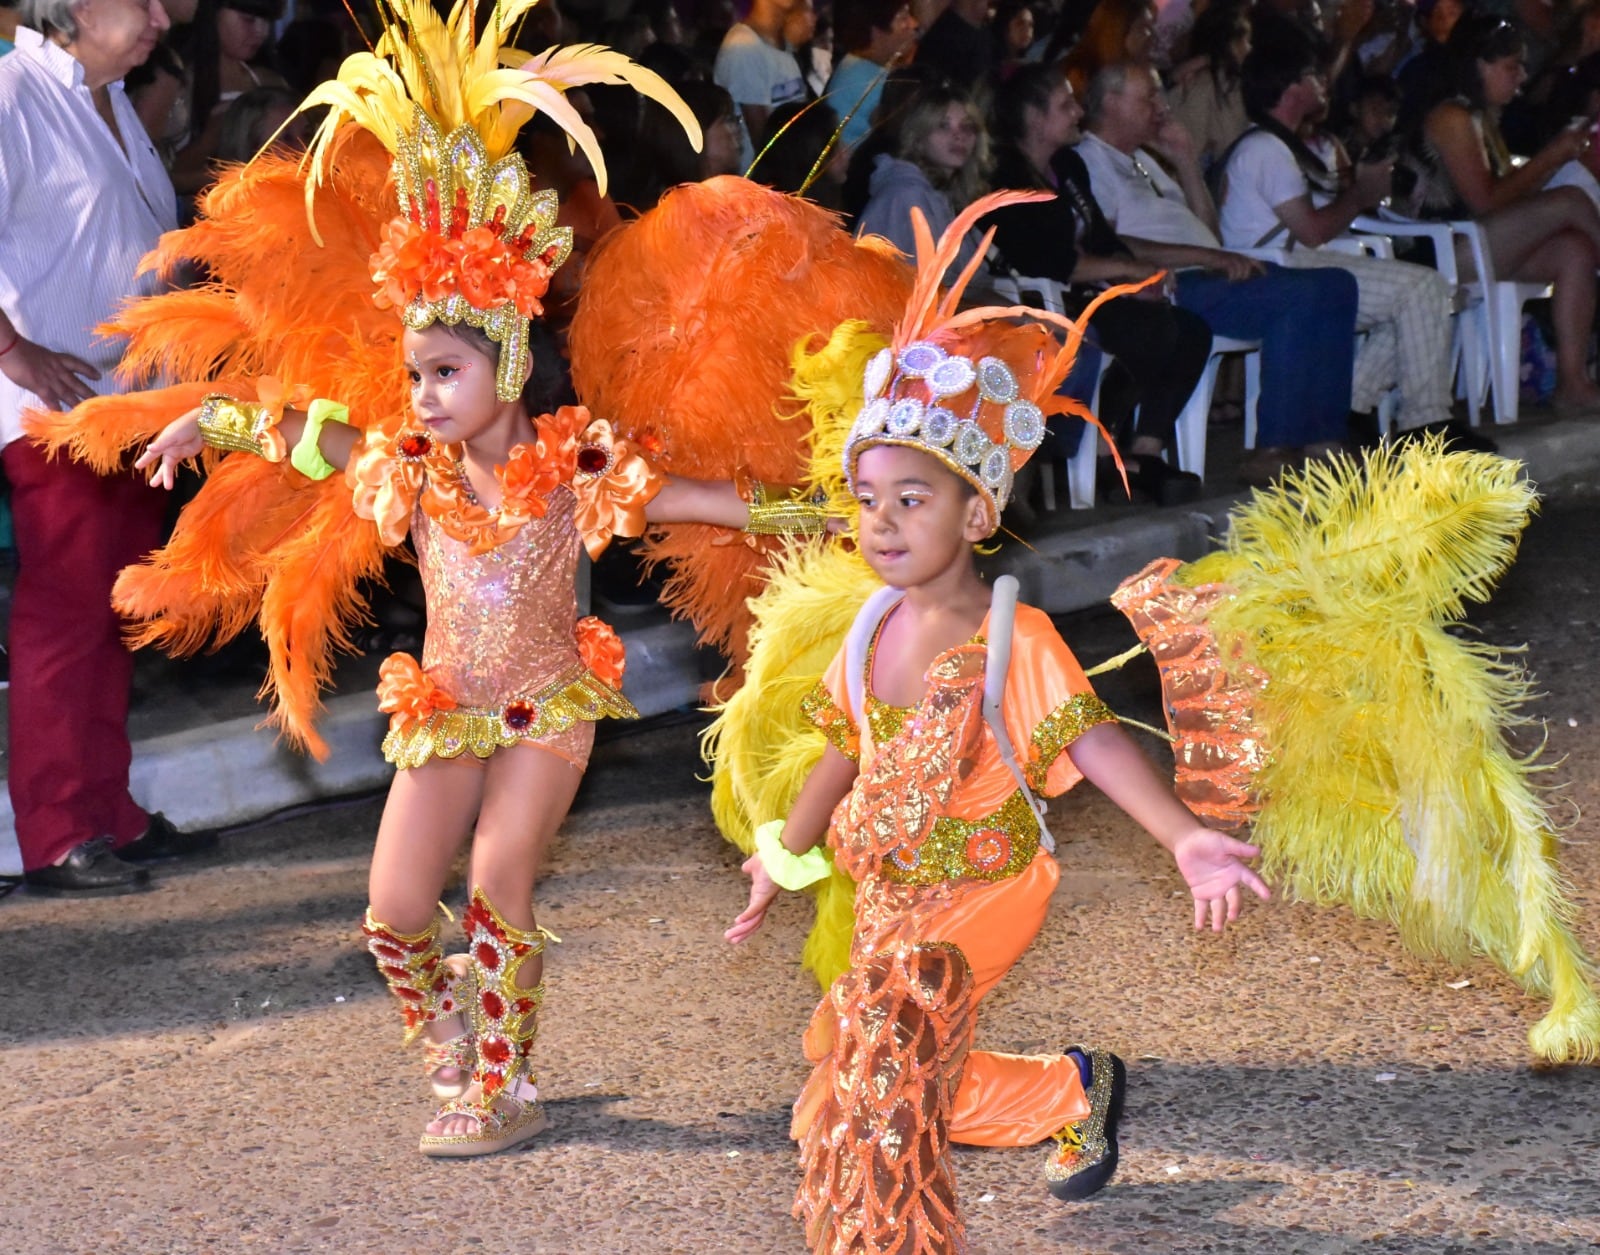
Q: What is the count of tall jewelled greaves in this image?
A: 2